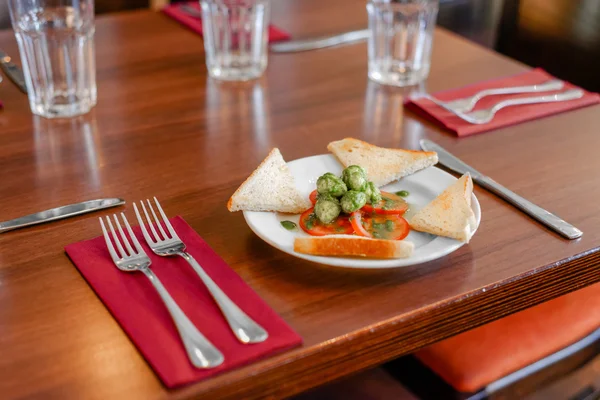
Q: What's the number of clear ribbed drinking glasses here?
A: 3